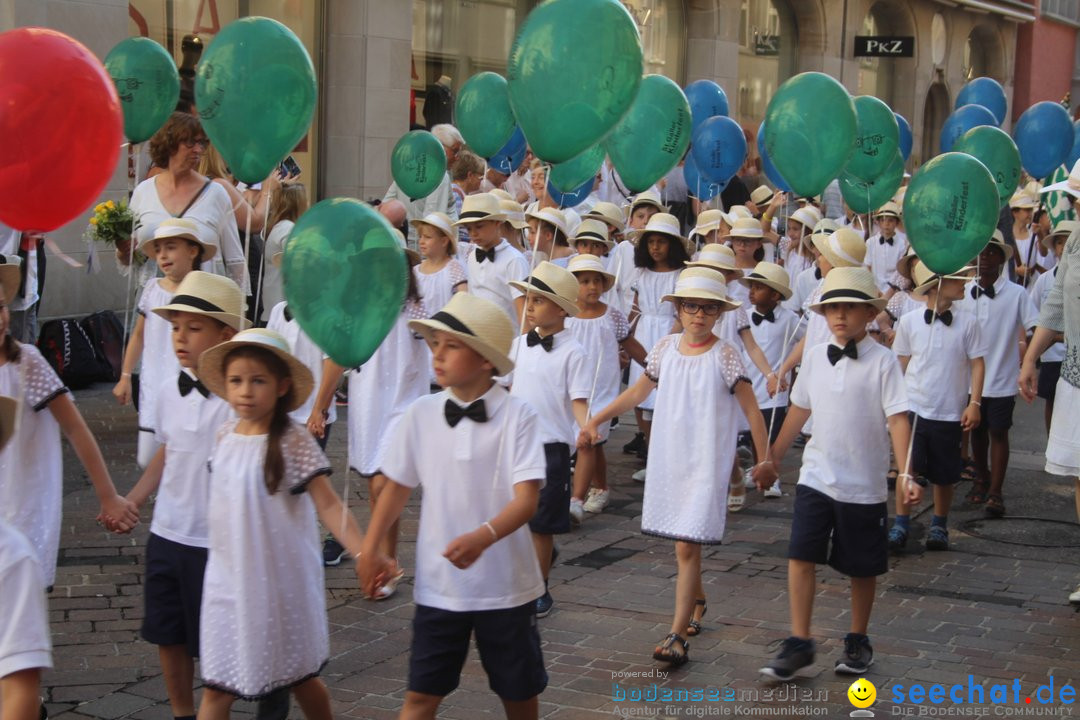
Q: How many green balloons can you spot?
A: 13